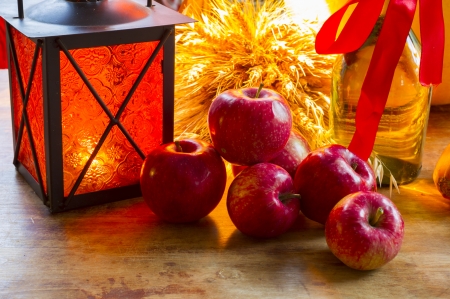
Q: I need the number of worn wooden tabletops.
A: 1